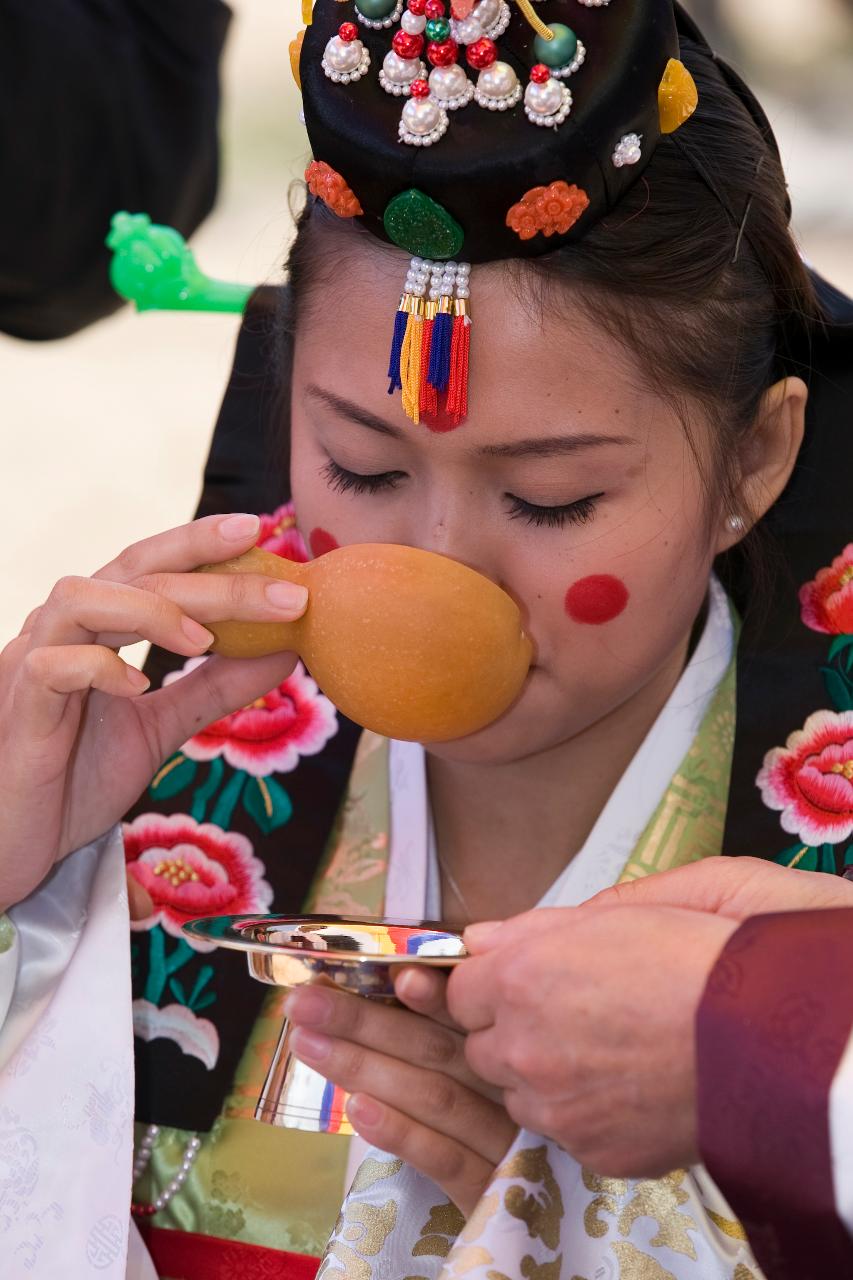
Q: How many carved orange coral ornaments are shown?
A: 2